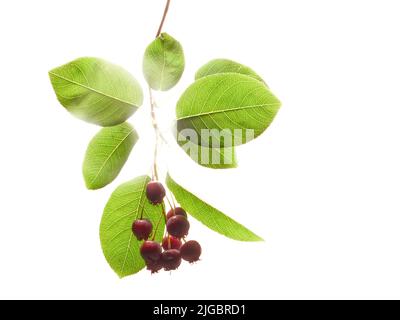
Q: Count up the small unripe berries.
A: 0